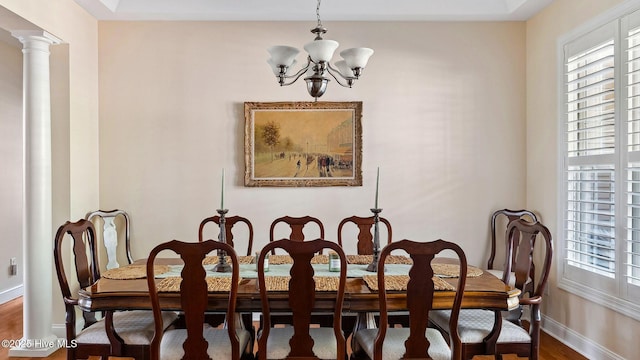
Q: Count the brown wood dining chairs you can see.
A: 10